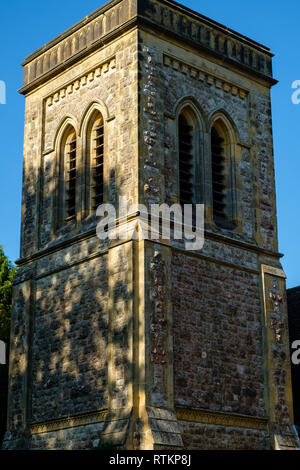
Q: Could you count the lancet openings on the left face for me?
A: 2